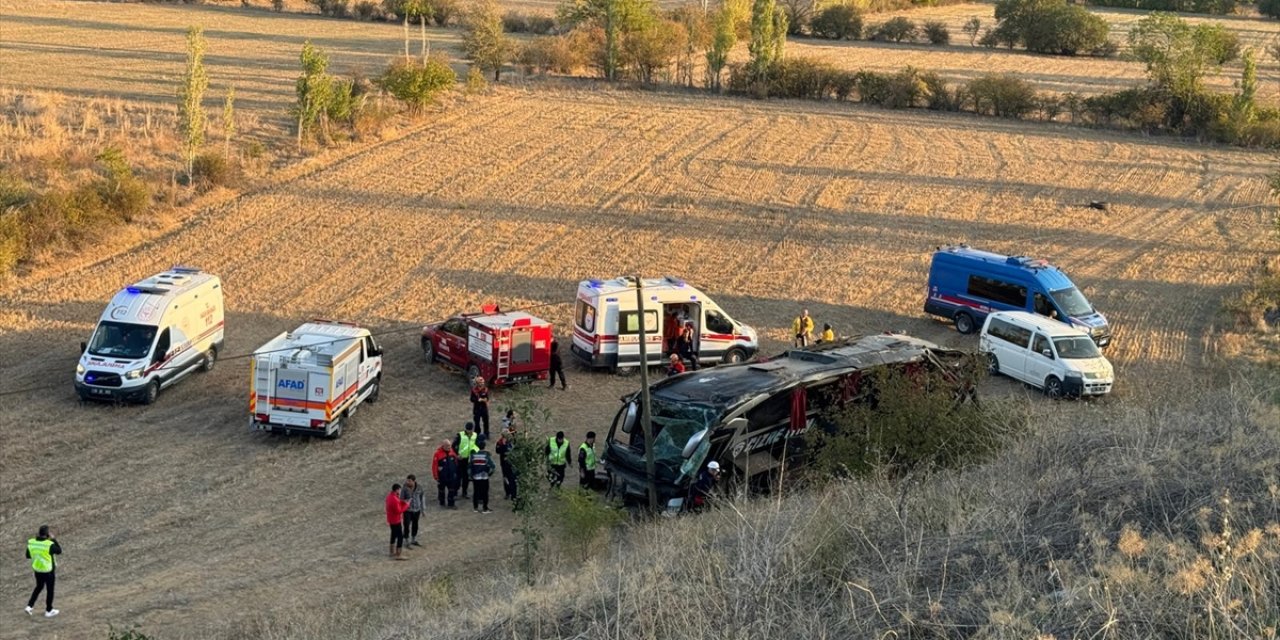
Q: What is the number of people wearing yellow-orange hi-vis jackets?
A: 2